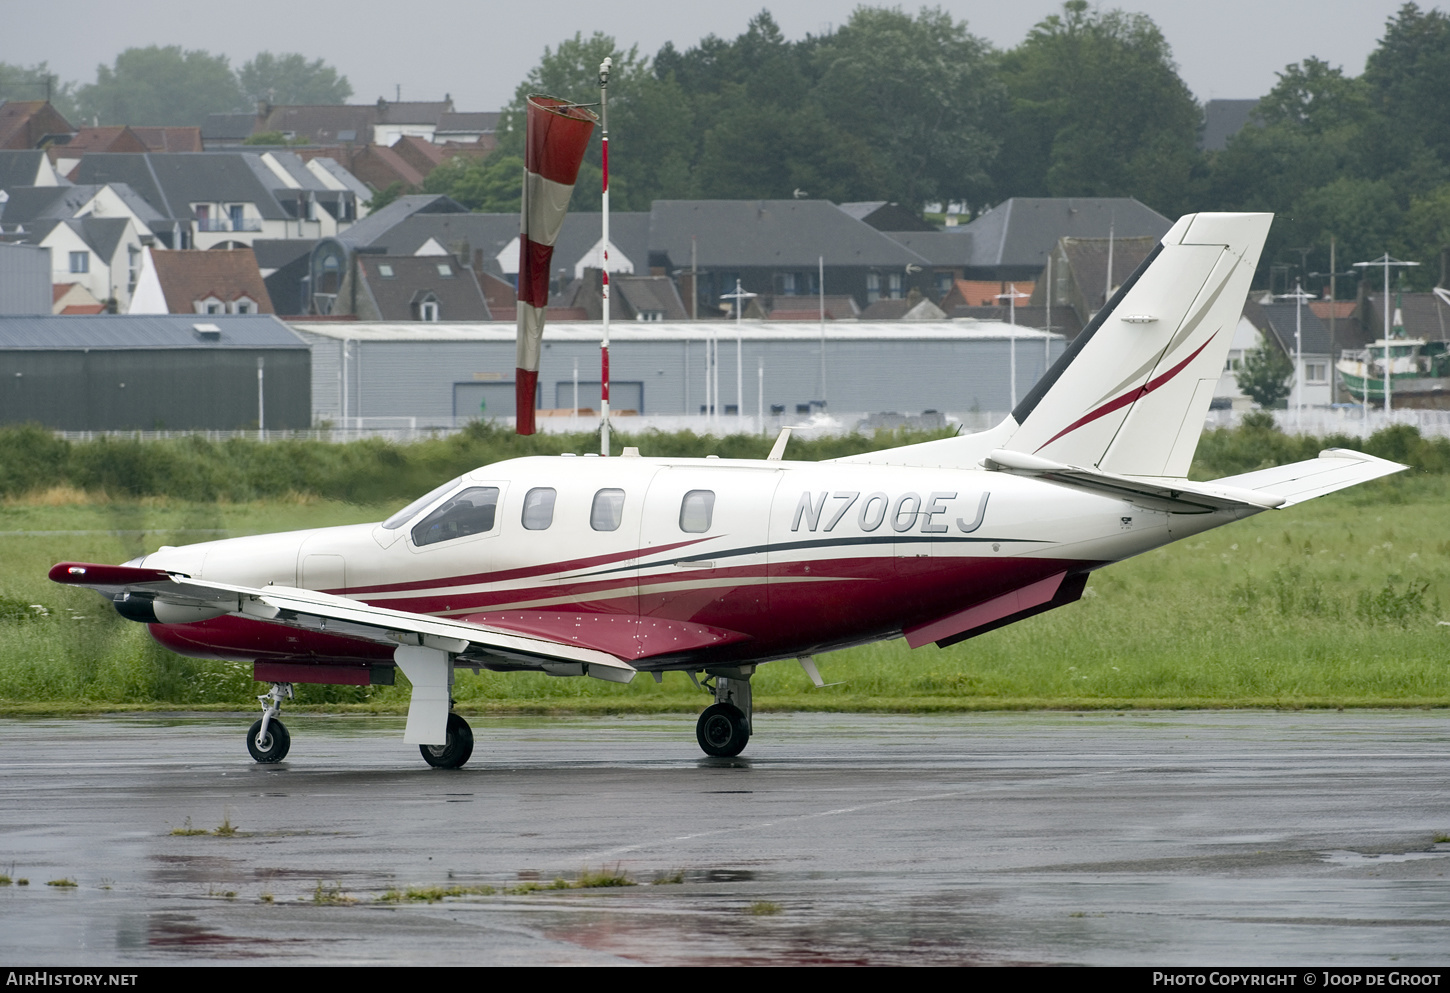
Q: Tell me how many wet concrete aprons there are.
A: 1